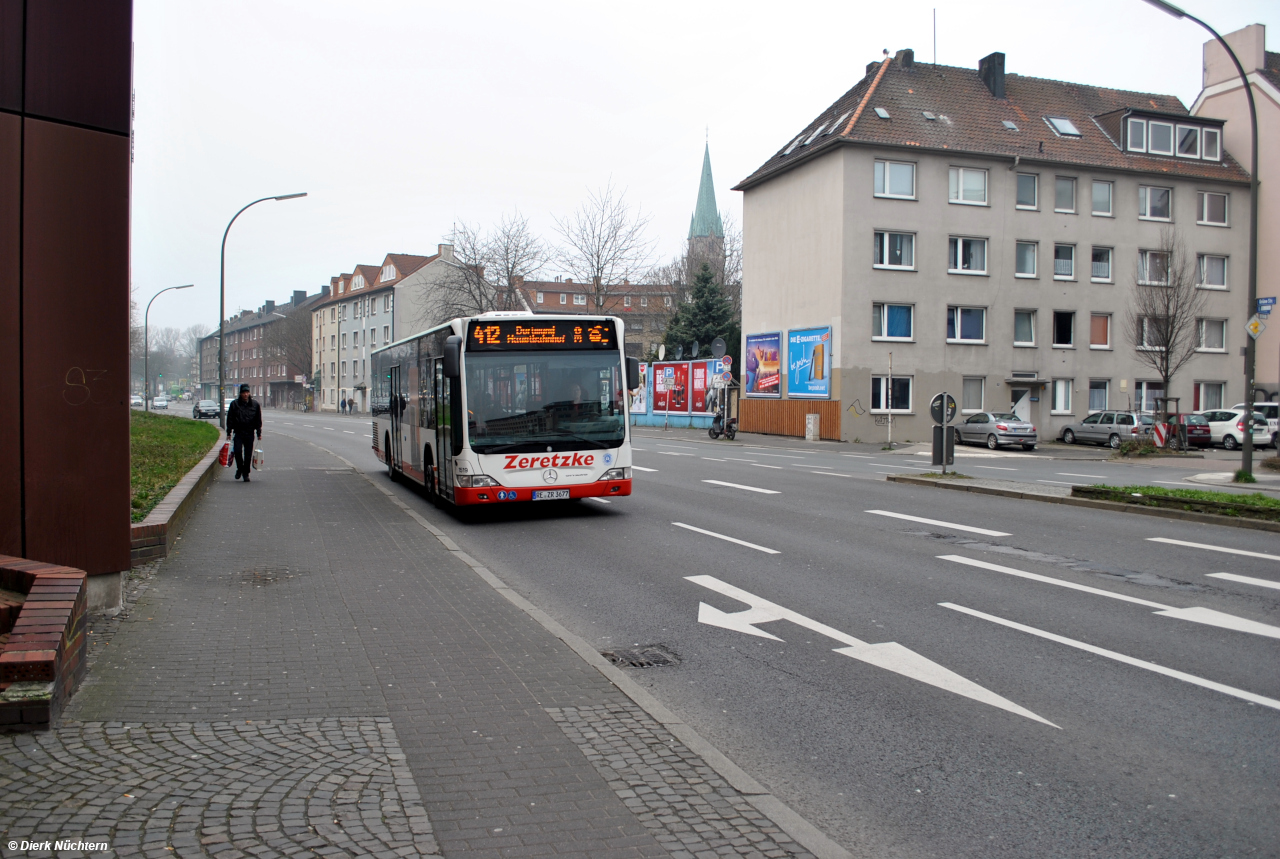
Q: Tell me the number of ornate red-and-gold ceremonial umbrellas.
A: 0